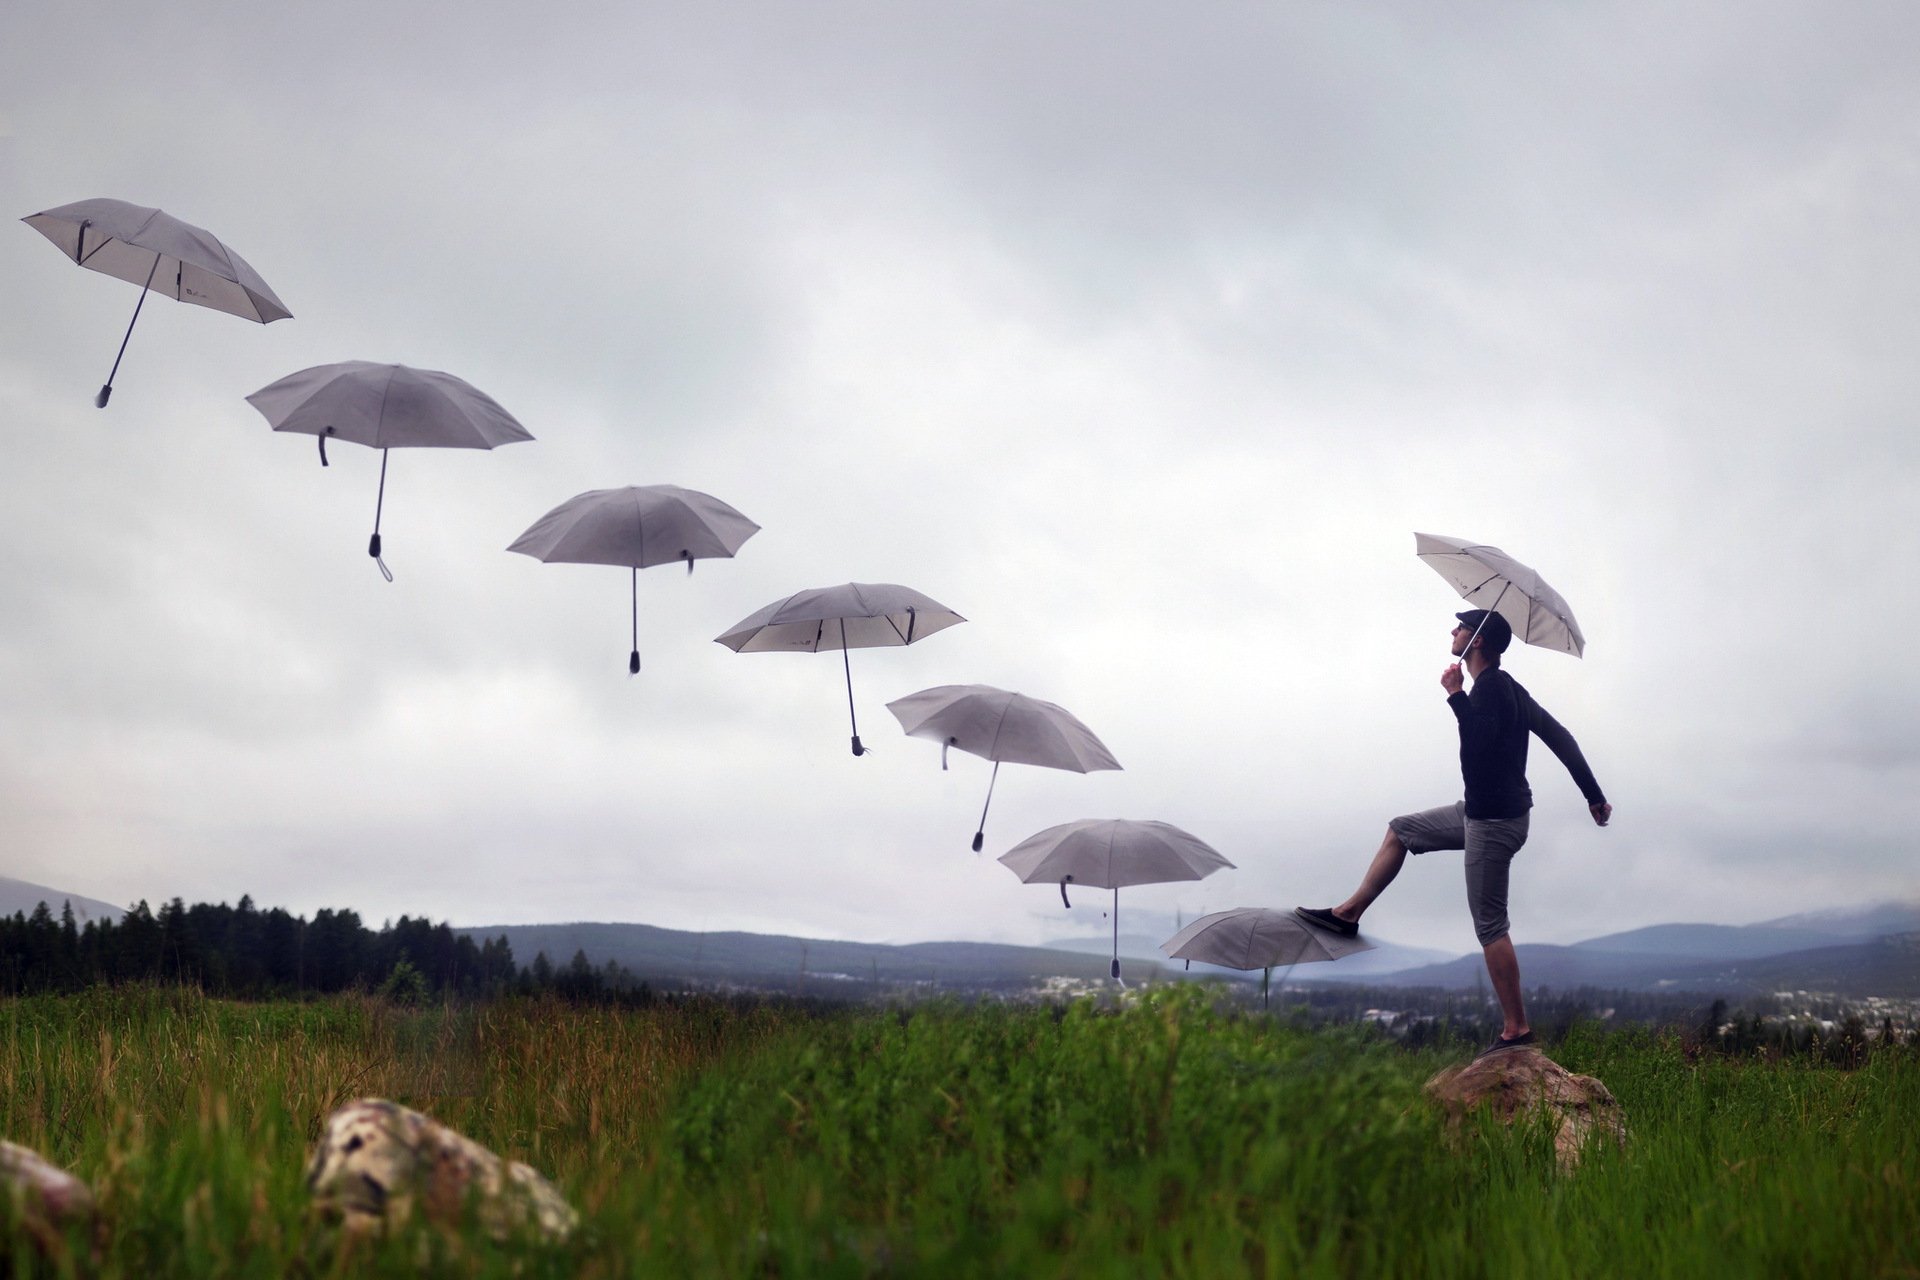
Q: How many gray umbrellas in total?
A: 8